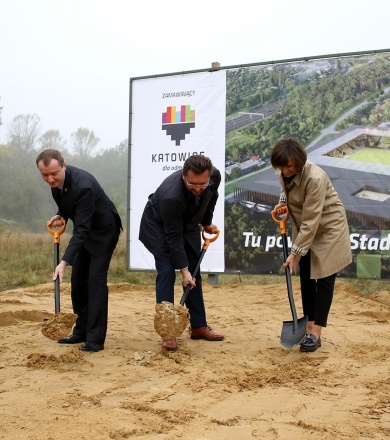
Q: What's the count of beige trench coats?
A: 1